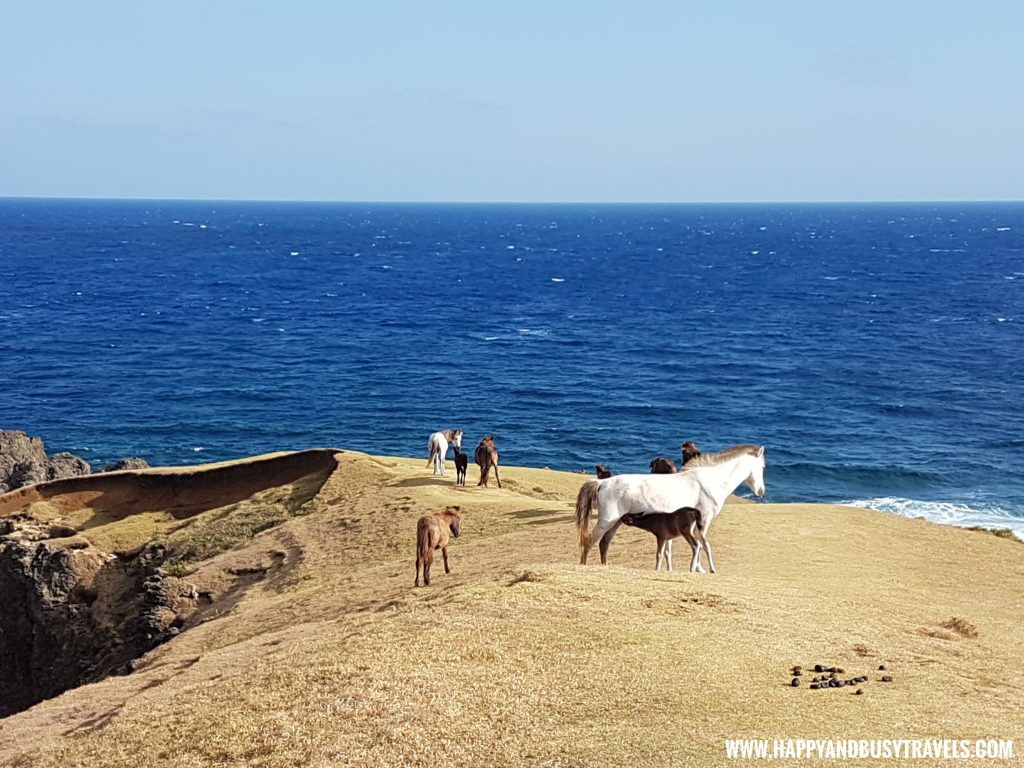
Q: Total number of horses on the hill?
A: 9